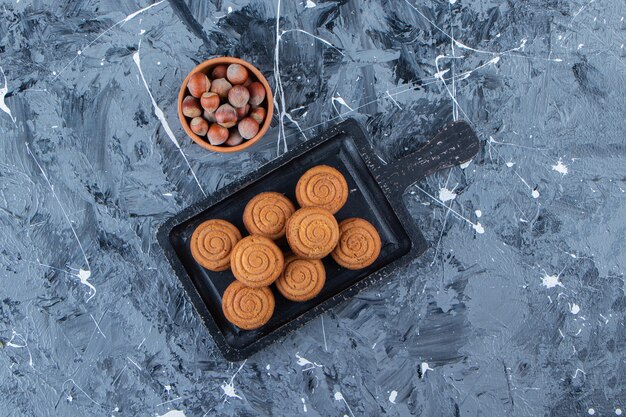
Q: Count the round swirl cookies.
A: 8